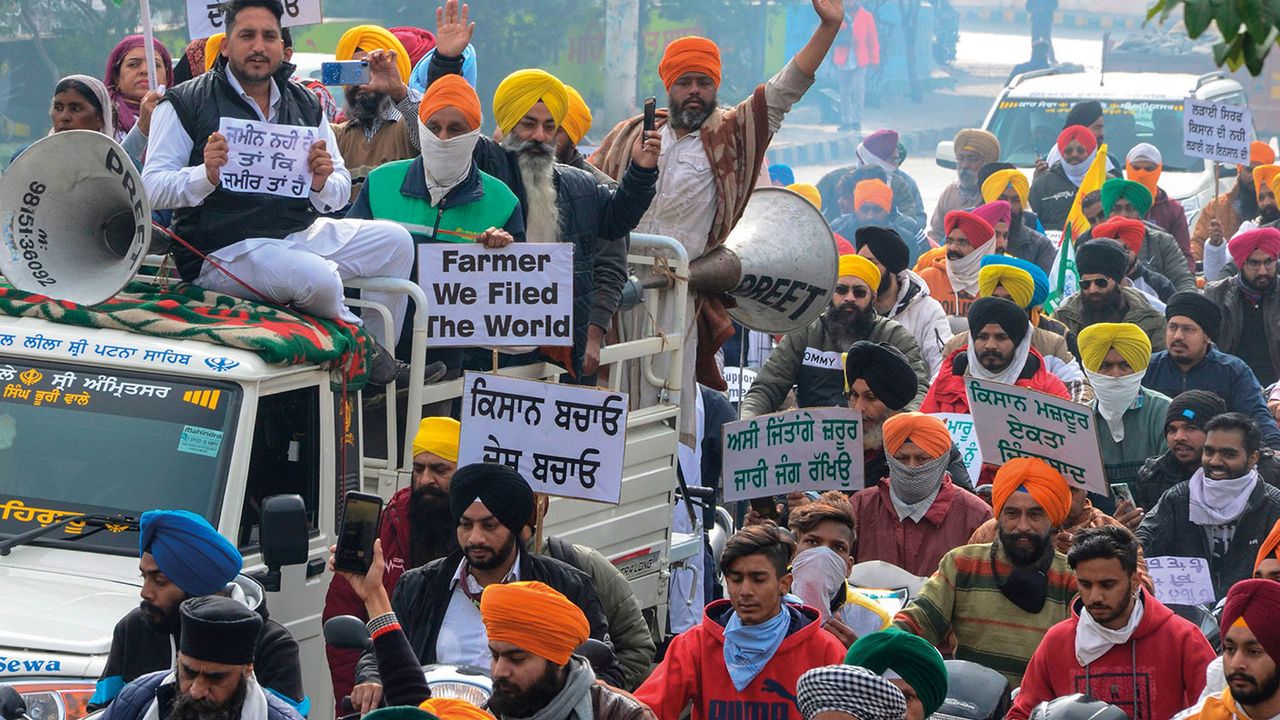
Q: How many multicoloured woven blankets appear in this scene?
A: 1